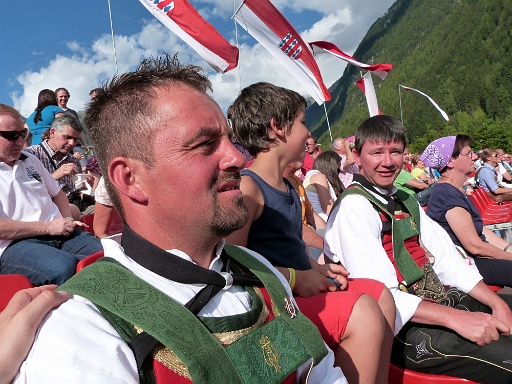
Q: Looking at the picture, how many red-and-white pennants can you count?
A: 5